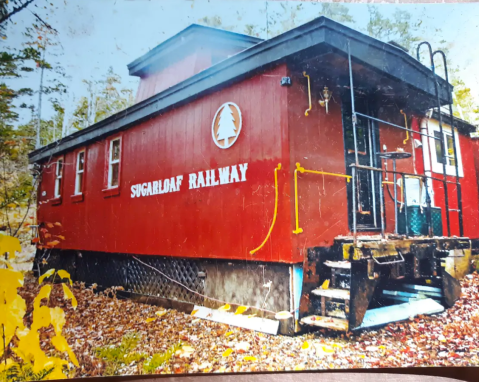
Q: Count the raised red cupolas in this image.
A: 1